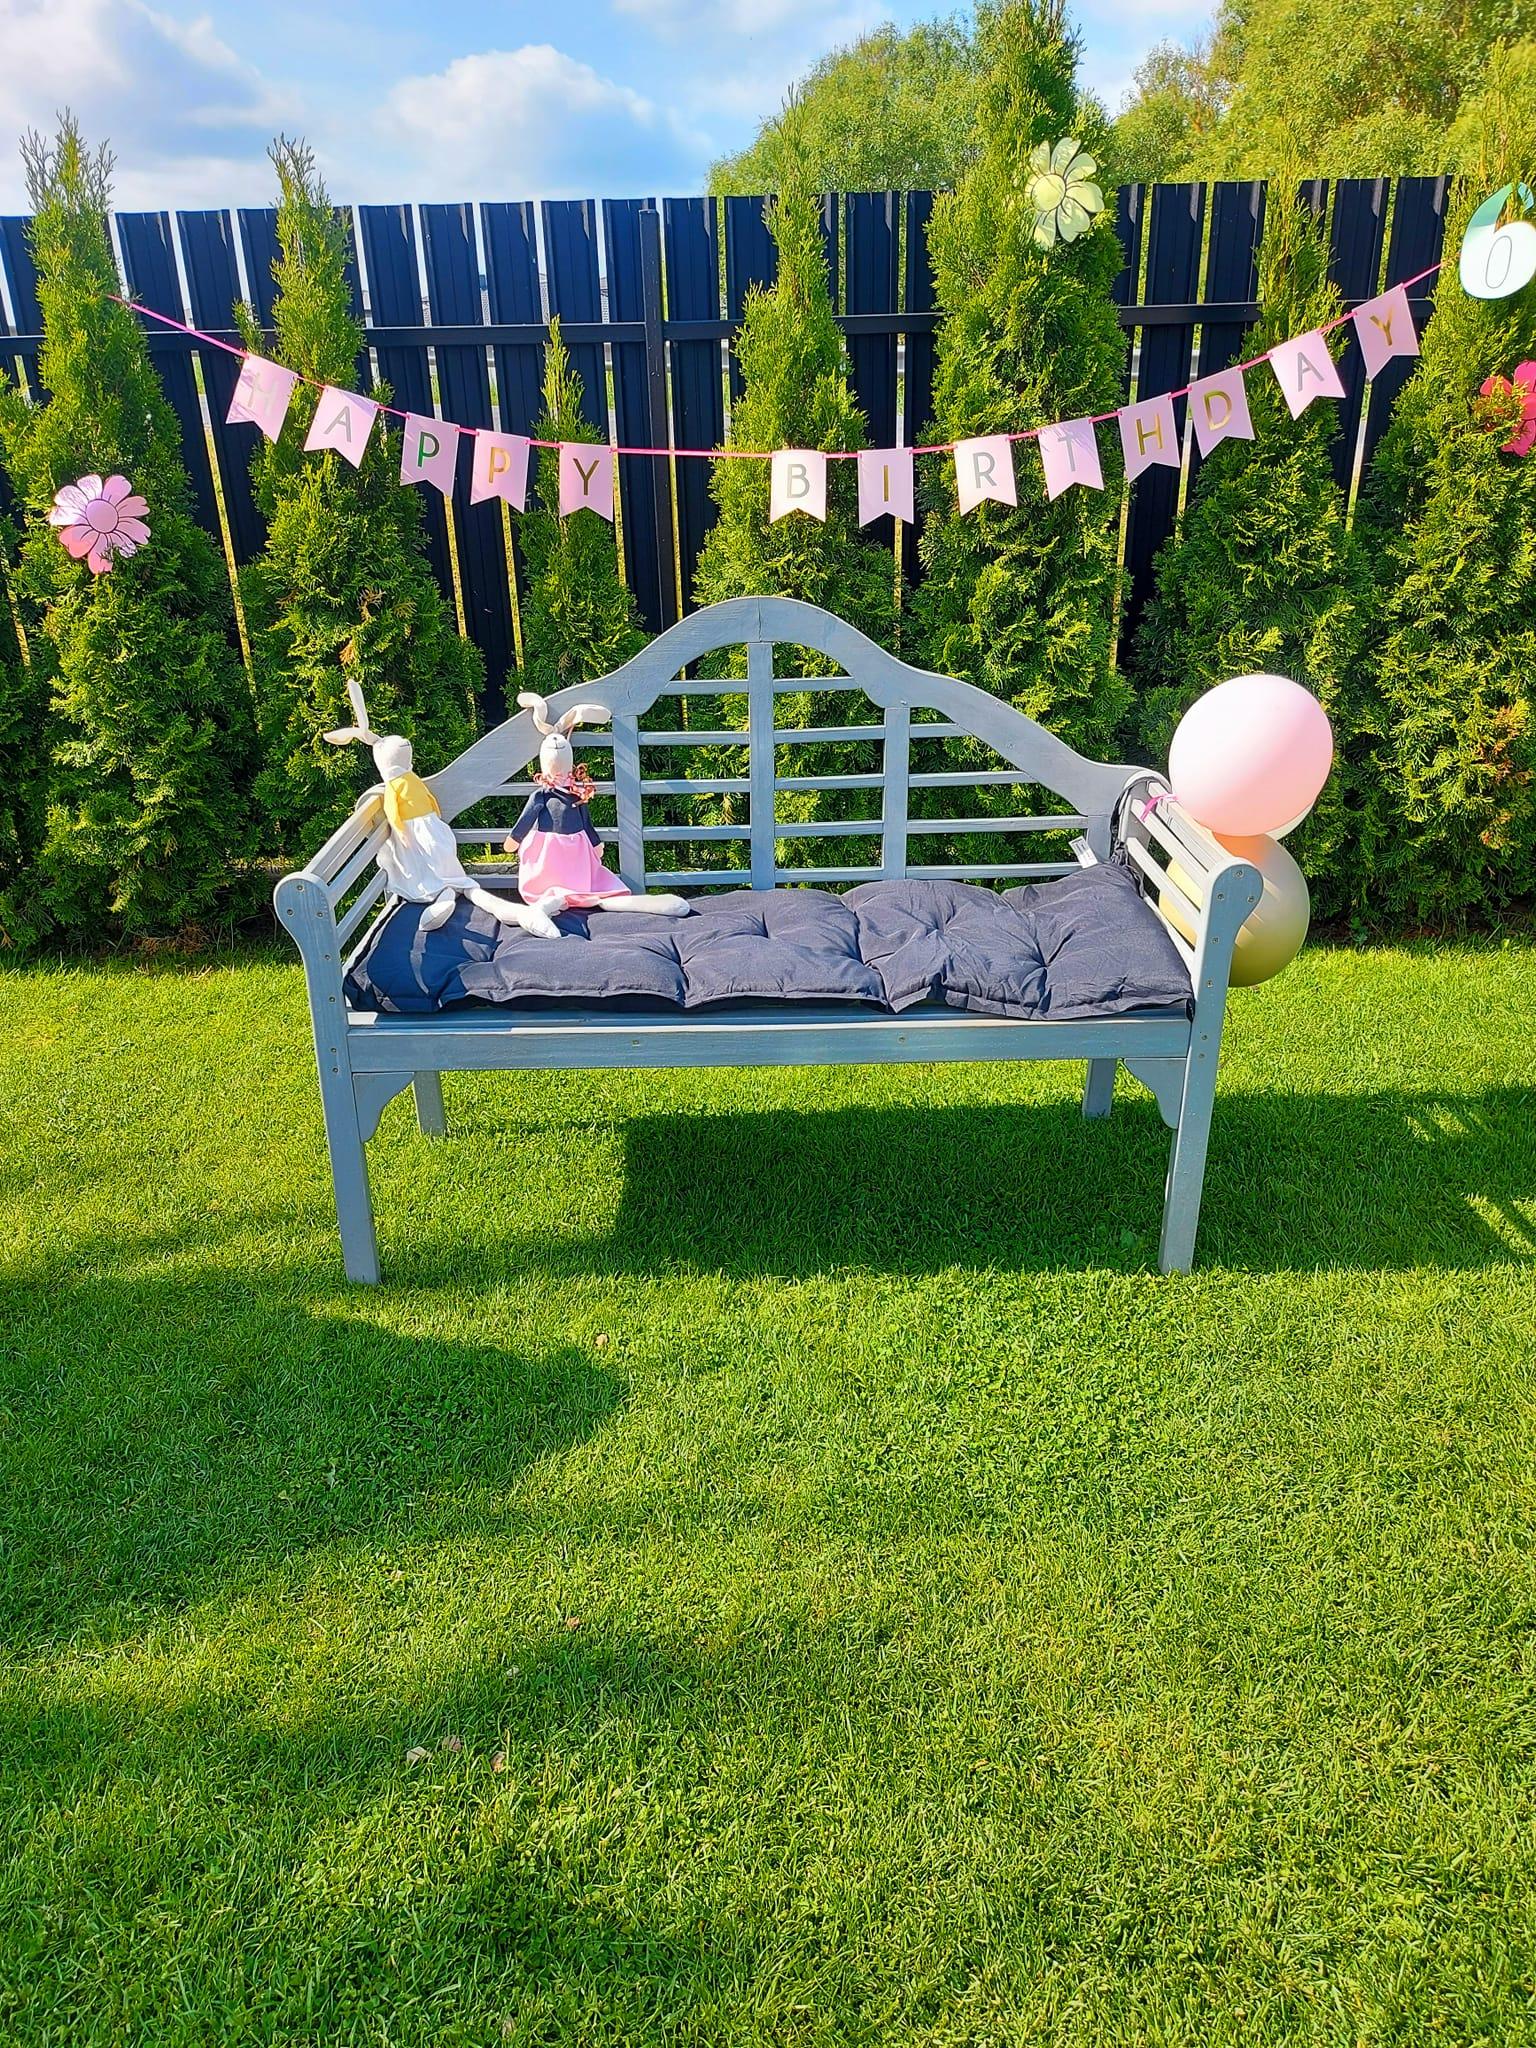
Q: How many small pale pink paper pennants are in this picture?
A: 13